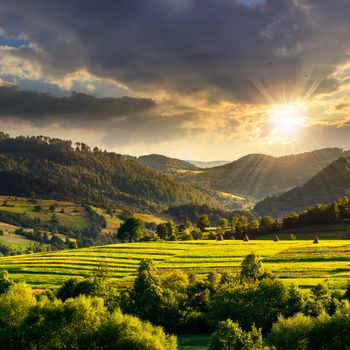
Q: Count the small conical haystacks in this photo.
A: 4